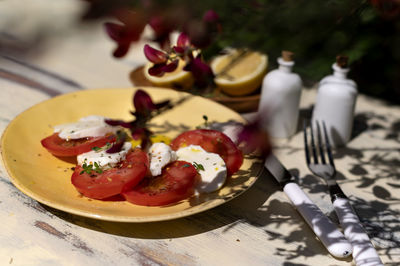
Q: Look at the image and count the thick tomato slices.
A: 4